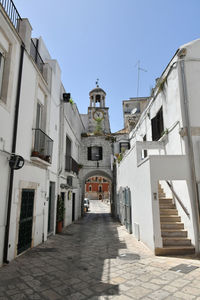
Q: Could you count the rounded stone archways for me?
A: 1